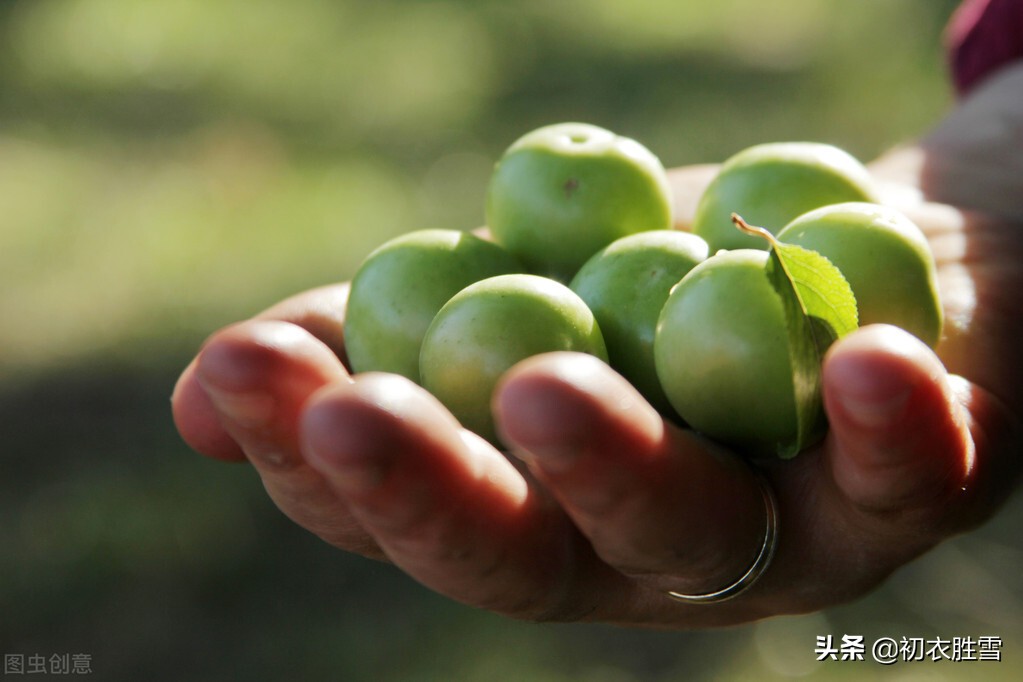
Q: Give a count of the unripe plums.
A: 7